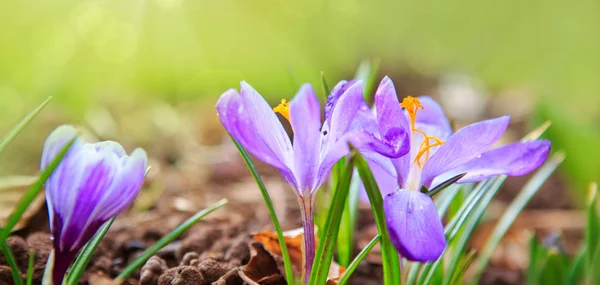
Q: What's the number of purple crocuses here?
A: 3